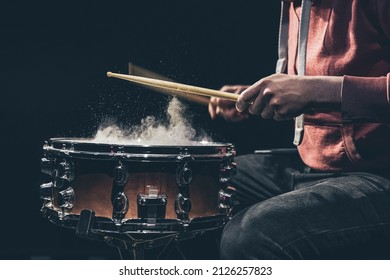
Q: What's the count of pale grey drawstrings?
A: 2